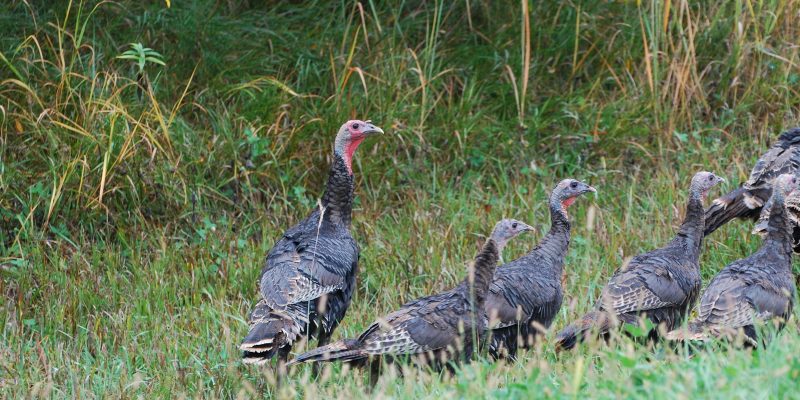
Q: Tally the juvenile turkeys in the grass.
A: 4